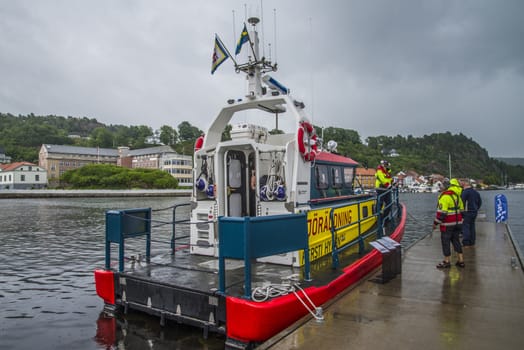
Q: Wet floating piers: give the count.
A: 1